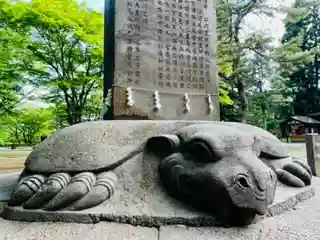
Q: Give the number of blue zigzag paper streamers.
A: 0